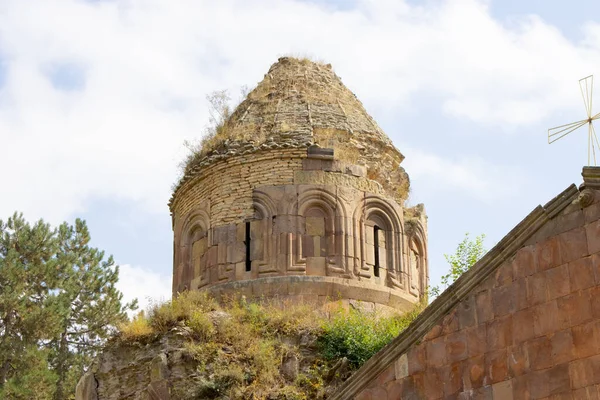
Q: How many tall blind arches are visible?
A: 5